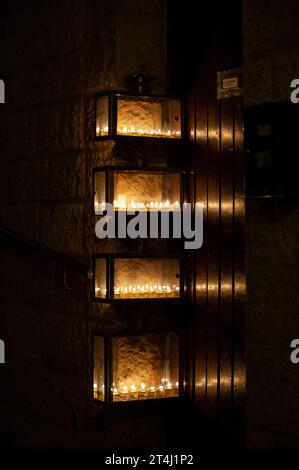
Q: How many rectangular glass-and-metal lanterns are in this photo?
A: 4